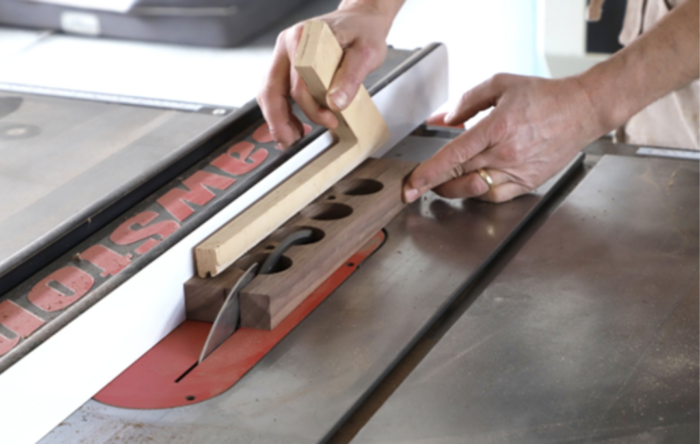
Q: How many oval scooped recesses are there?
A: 4